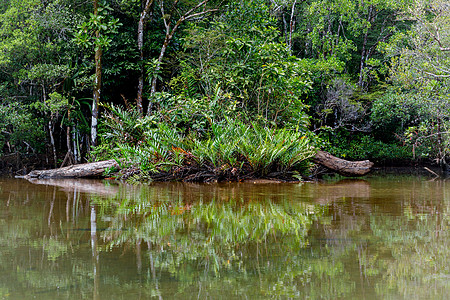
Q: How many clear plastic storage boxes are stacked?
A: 0